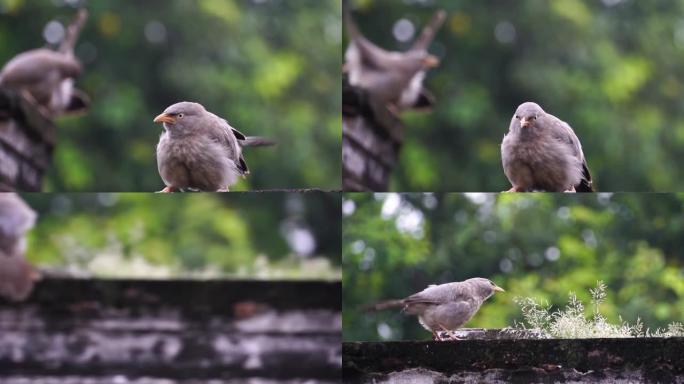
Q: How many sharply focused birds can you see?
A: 3